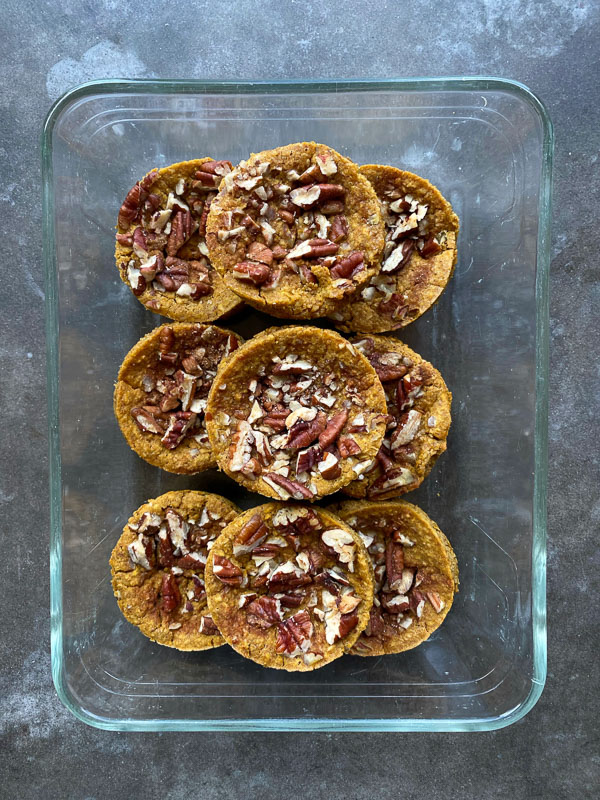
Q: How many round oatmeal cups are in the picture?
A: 9